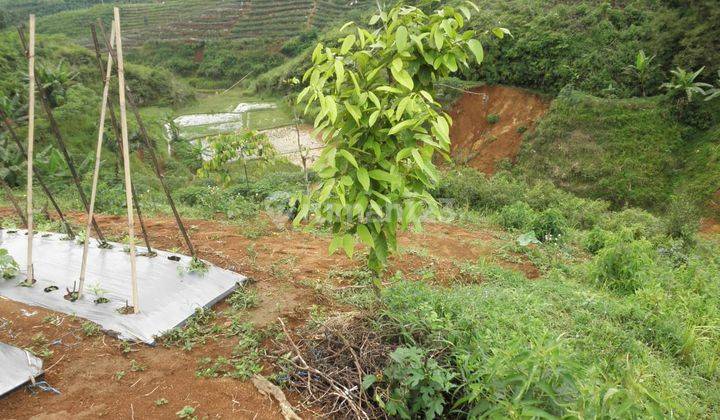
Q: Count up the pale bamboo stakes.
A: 3